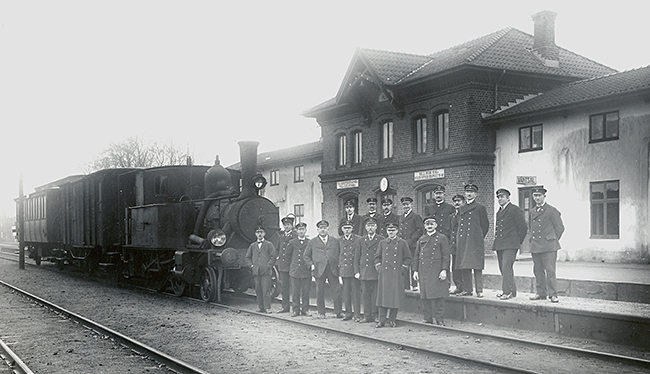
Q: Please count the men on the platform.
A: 9